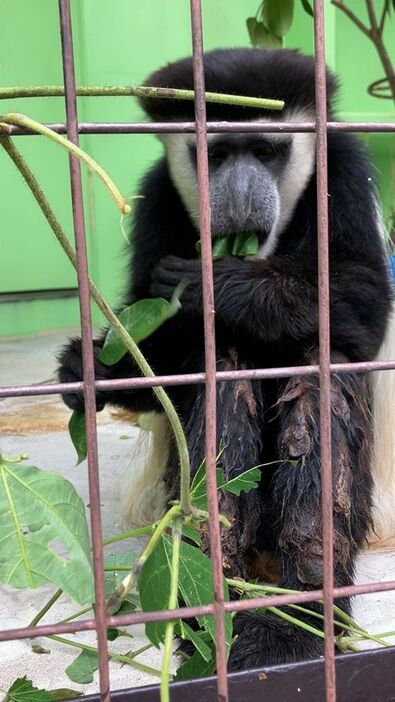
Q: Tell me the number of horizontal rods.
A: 3